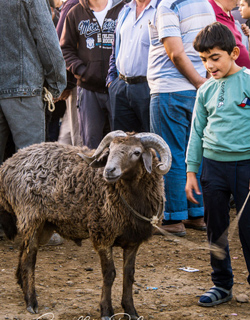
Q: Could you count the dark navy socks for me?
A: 1